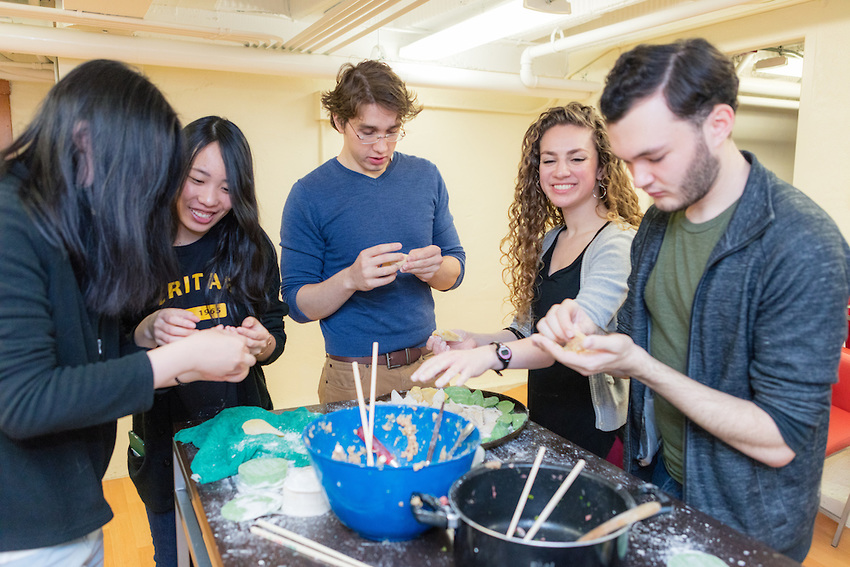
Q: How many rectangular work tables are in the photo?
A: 1